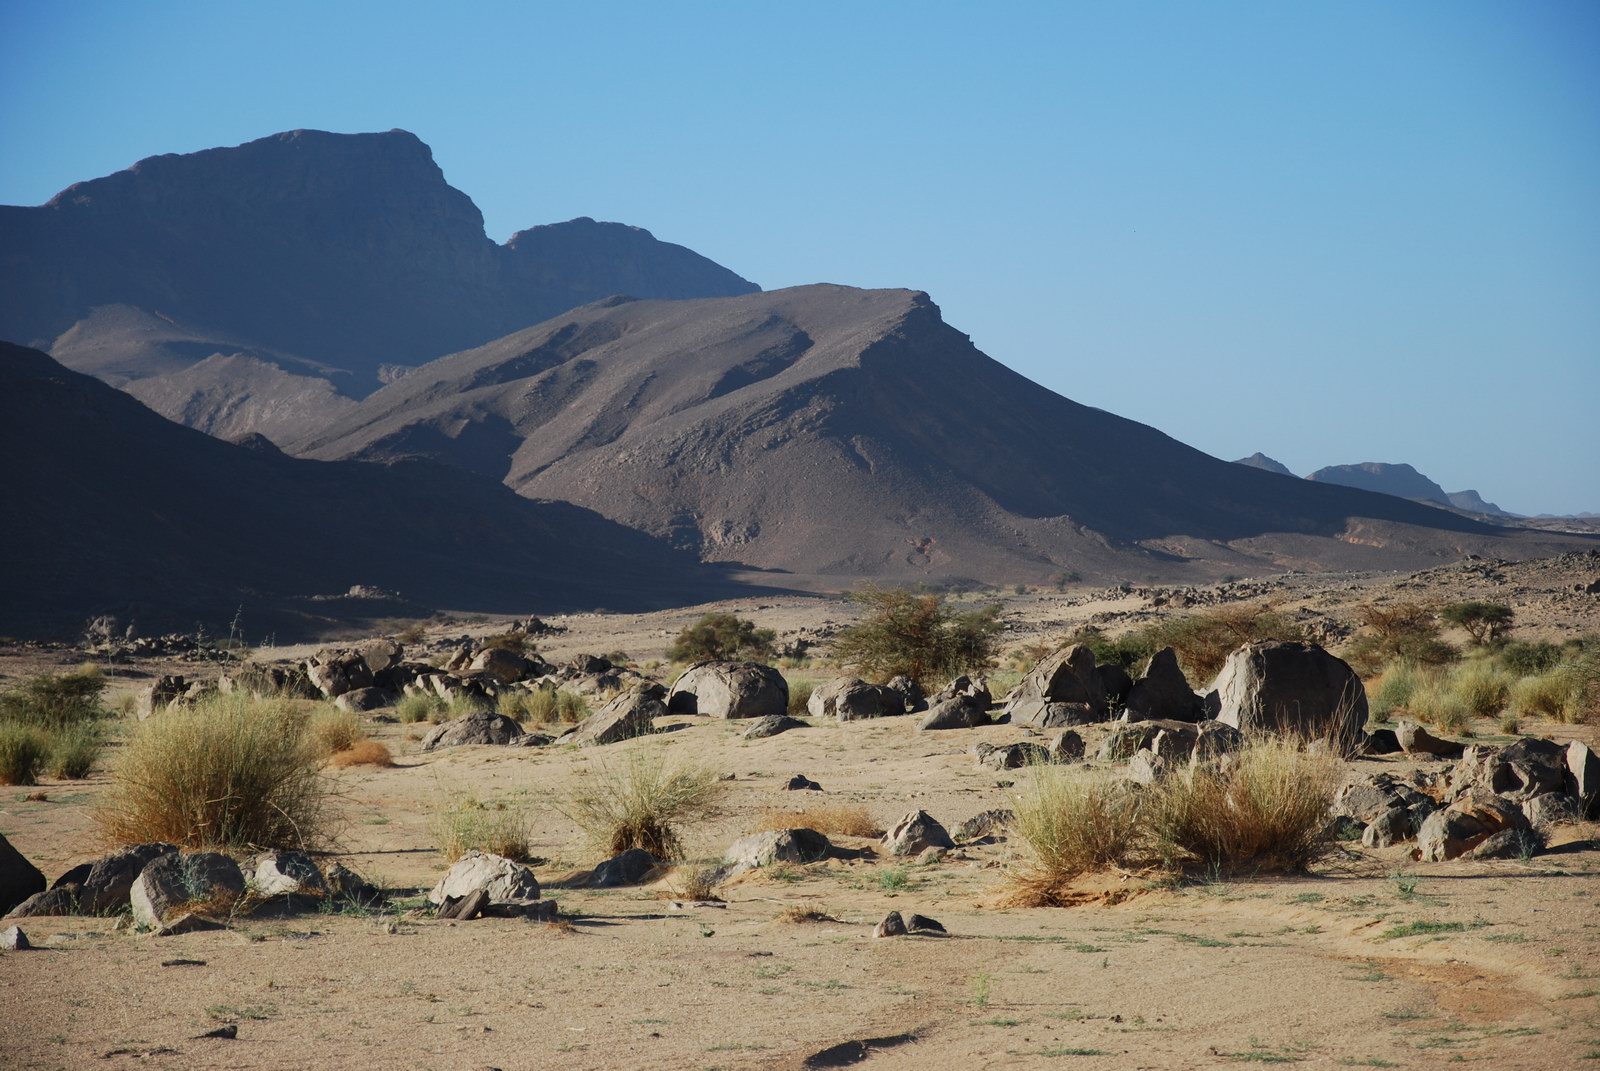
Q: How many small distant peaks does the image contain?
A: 3